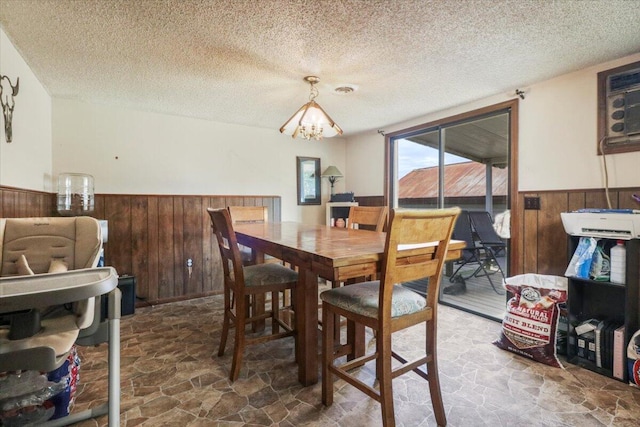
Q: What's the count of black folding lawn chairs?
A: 2